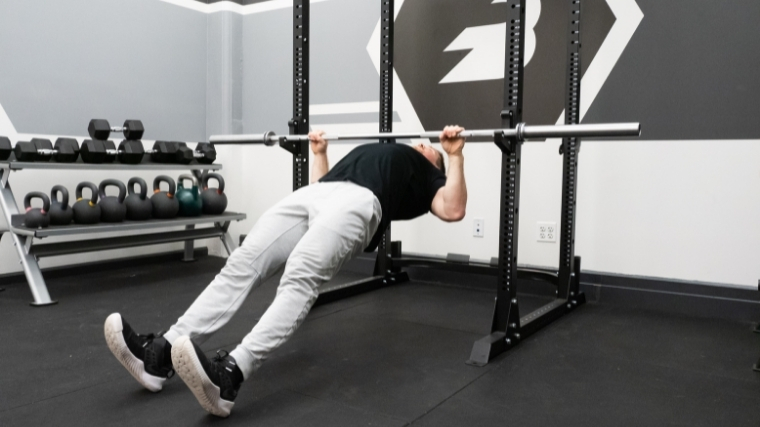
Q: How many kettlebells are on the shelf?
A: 8